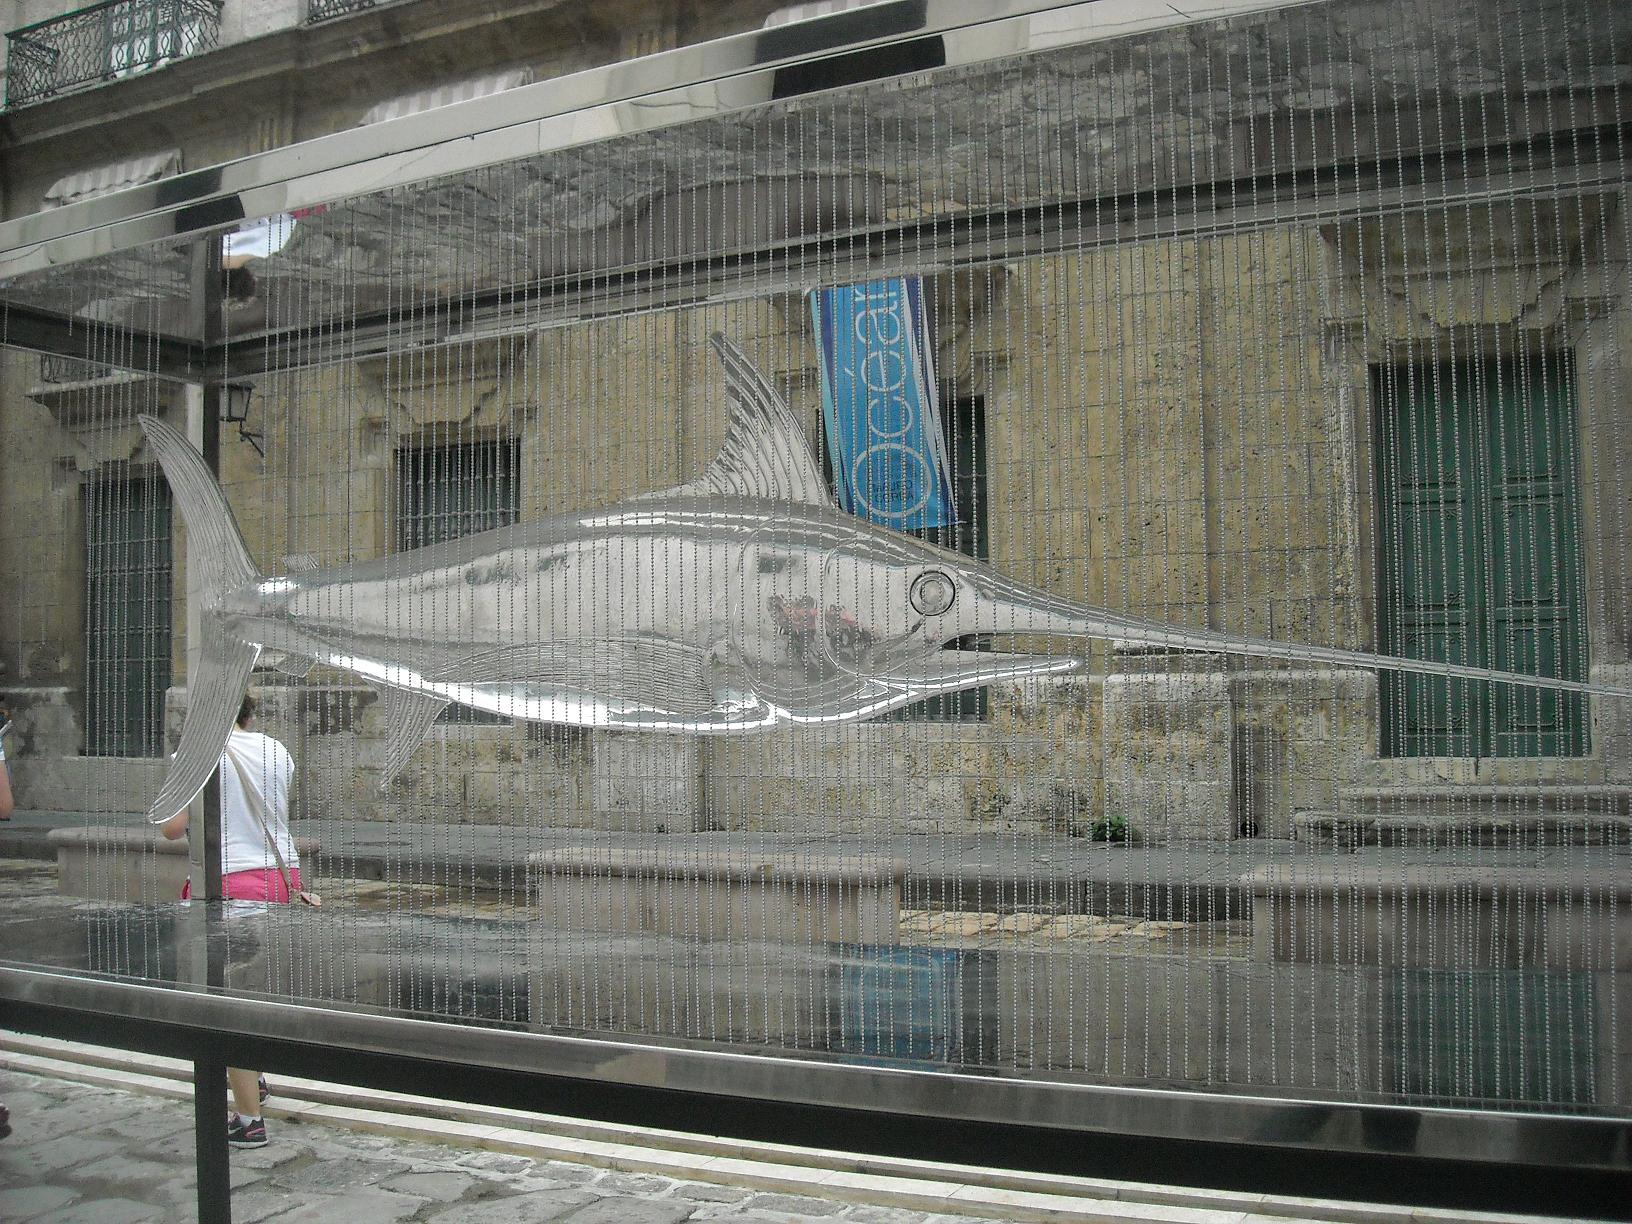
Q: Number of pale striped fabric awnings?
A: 3